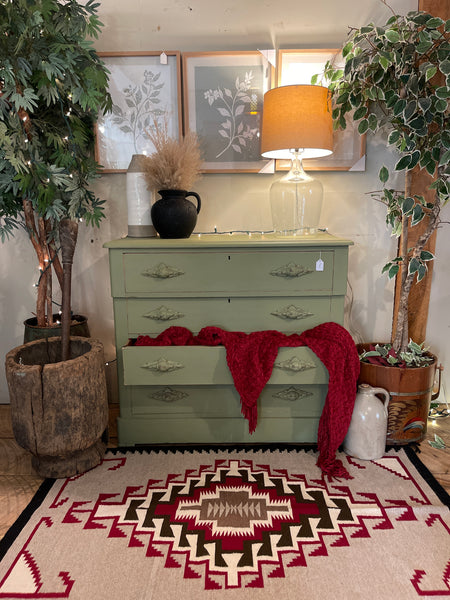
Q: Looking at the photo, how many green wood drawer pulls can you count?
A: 8